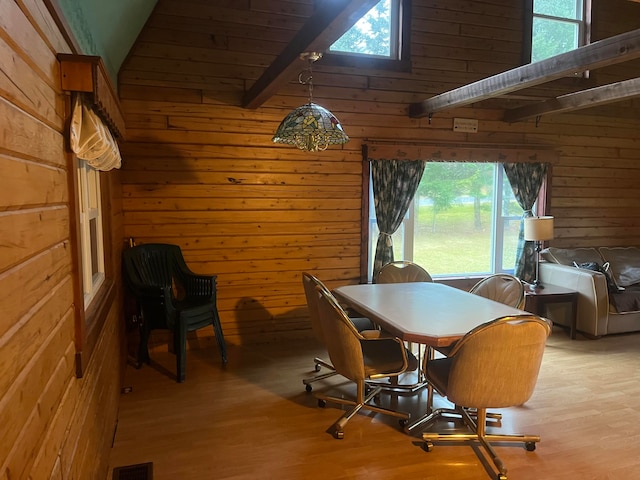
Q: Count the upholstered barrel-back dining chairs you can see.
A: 5